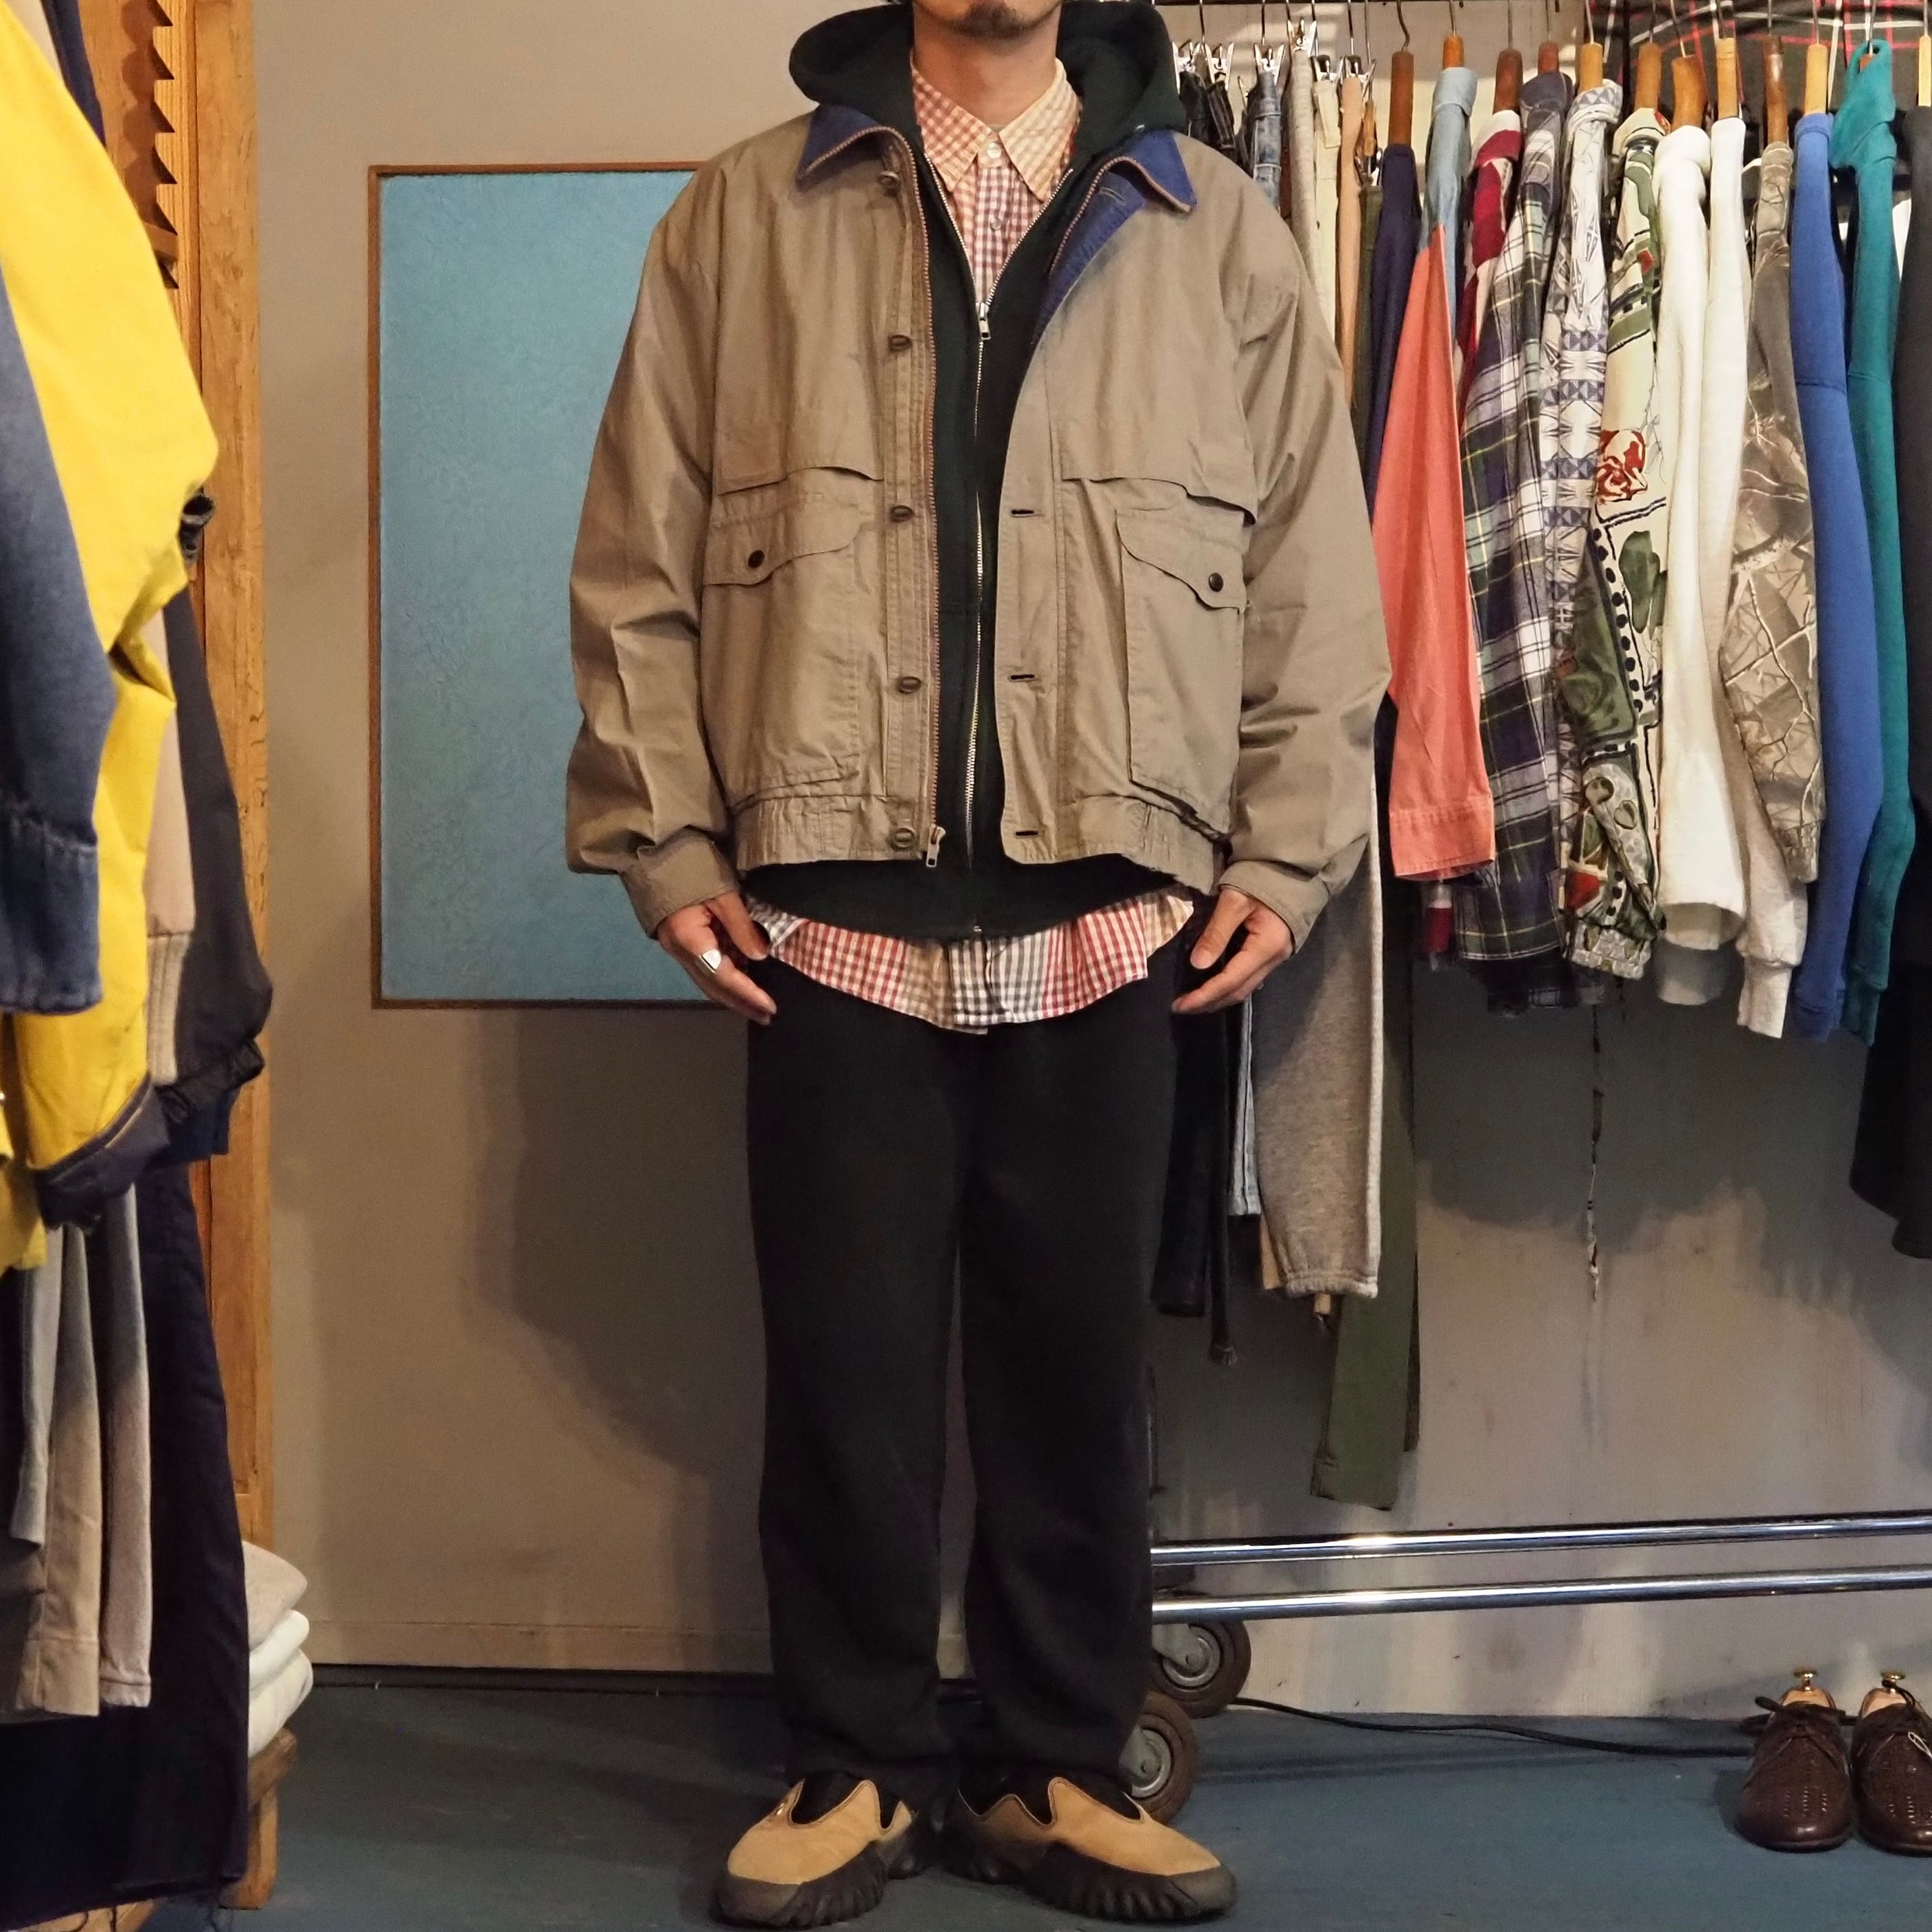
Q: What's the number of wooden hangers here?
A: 12